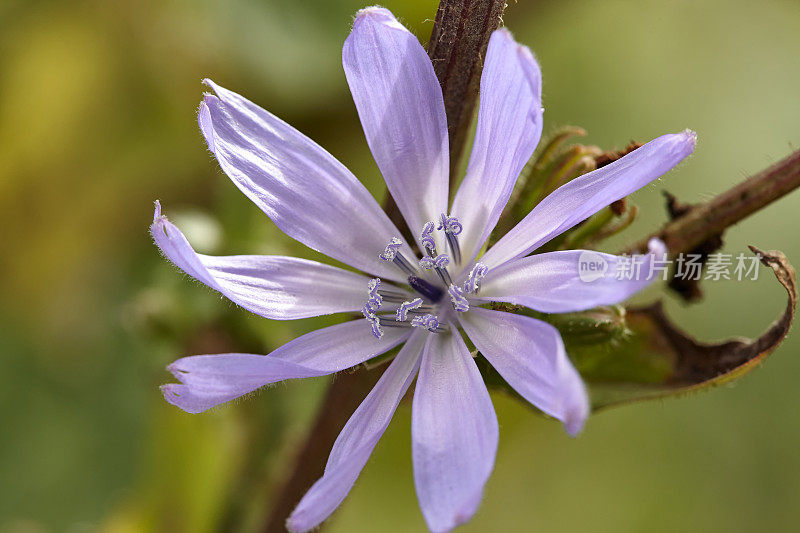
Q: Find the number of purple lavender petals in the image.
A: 10